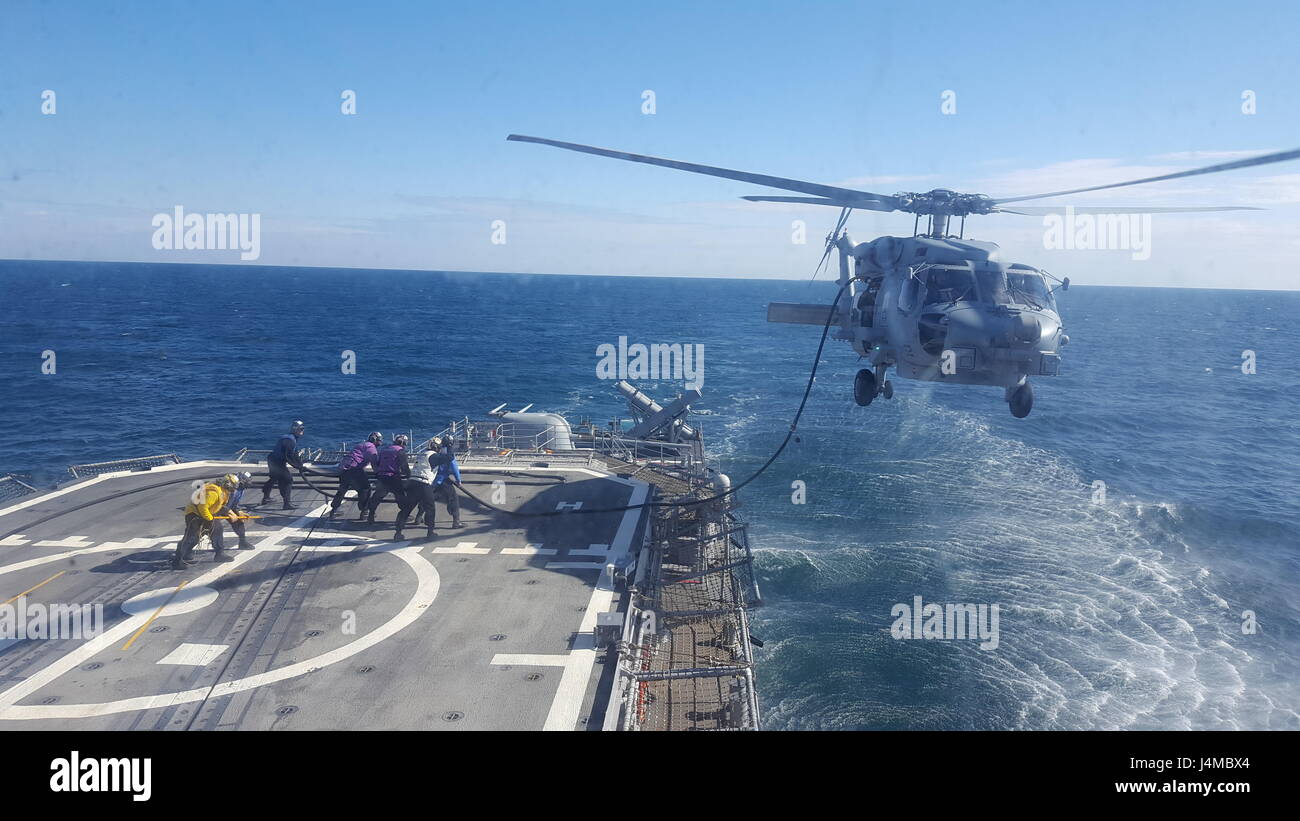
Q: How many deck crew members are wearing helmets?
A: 7